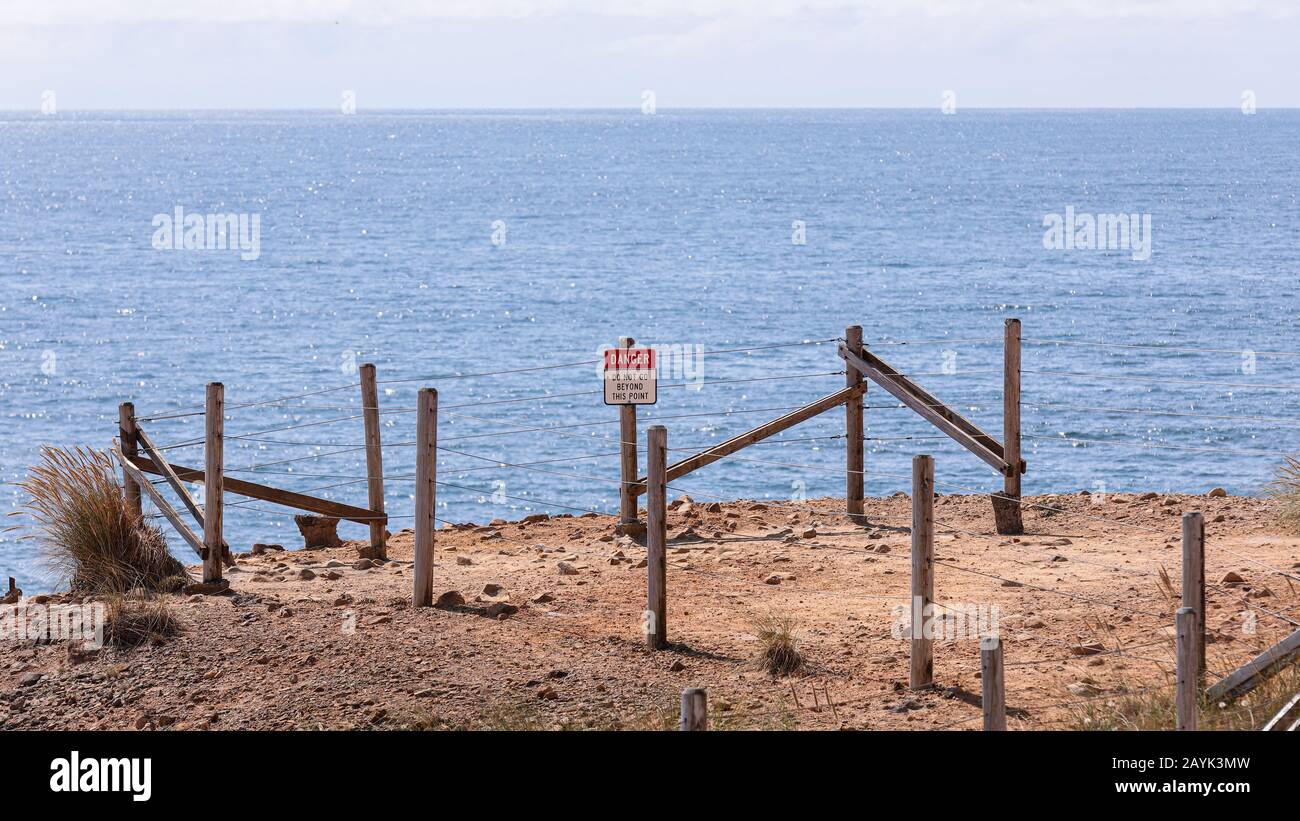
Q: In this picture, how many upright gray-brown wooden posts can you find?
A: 13